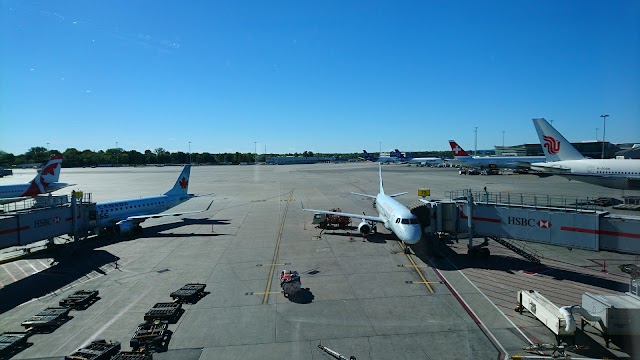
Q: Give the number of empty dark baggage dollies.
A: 8